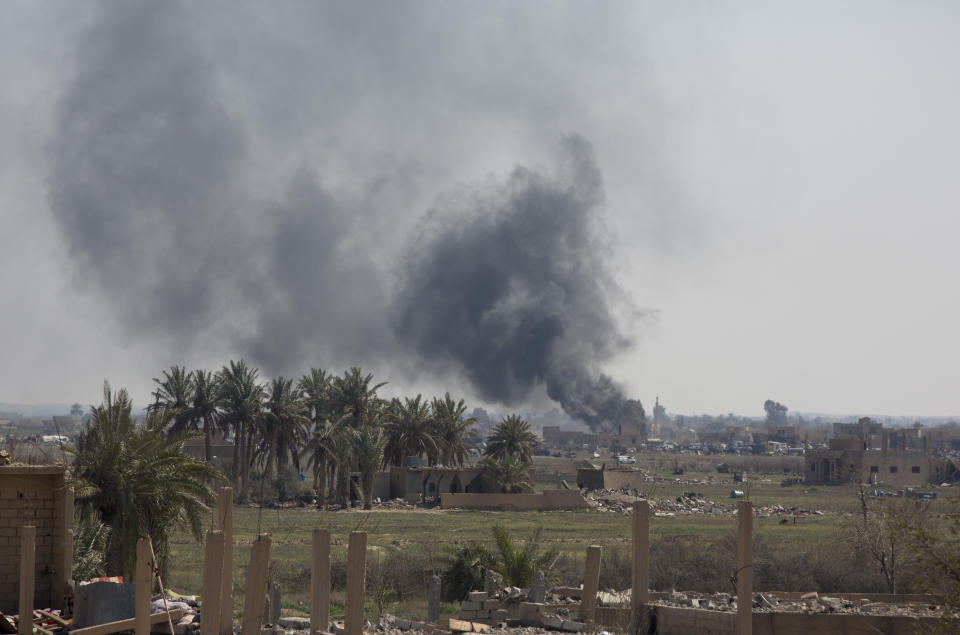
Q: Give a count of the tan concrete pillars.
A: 10